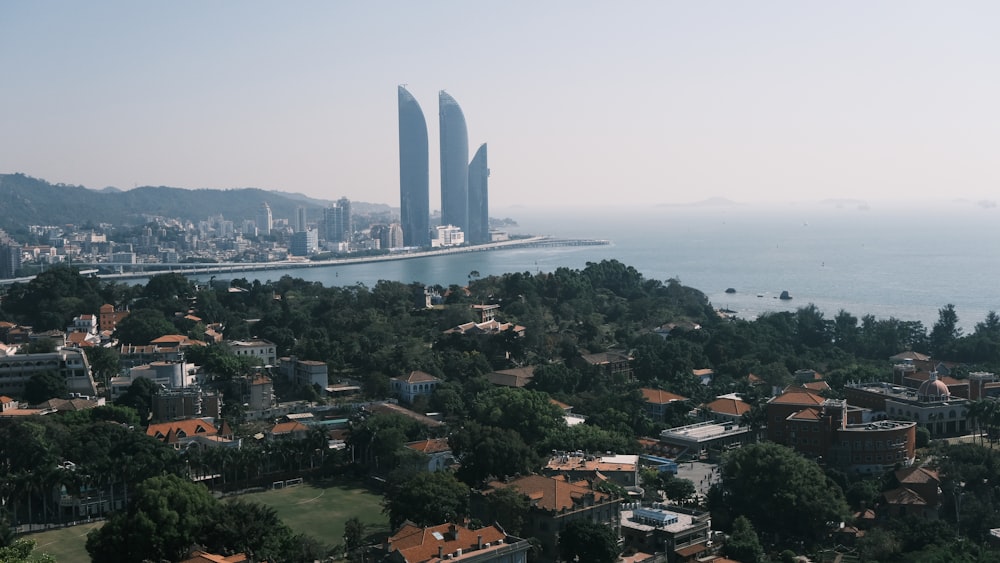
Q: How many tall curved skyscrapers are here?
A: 3